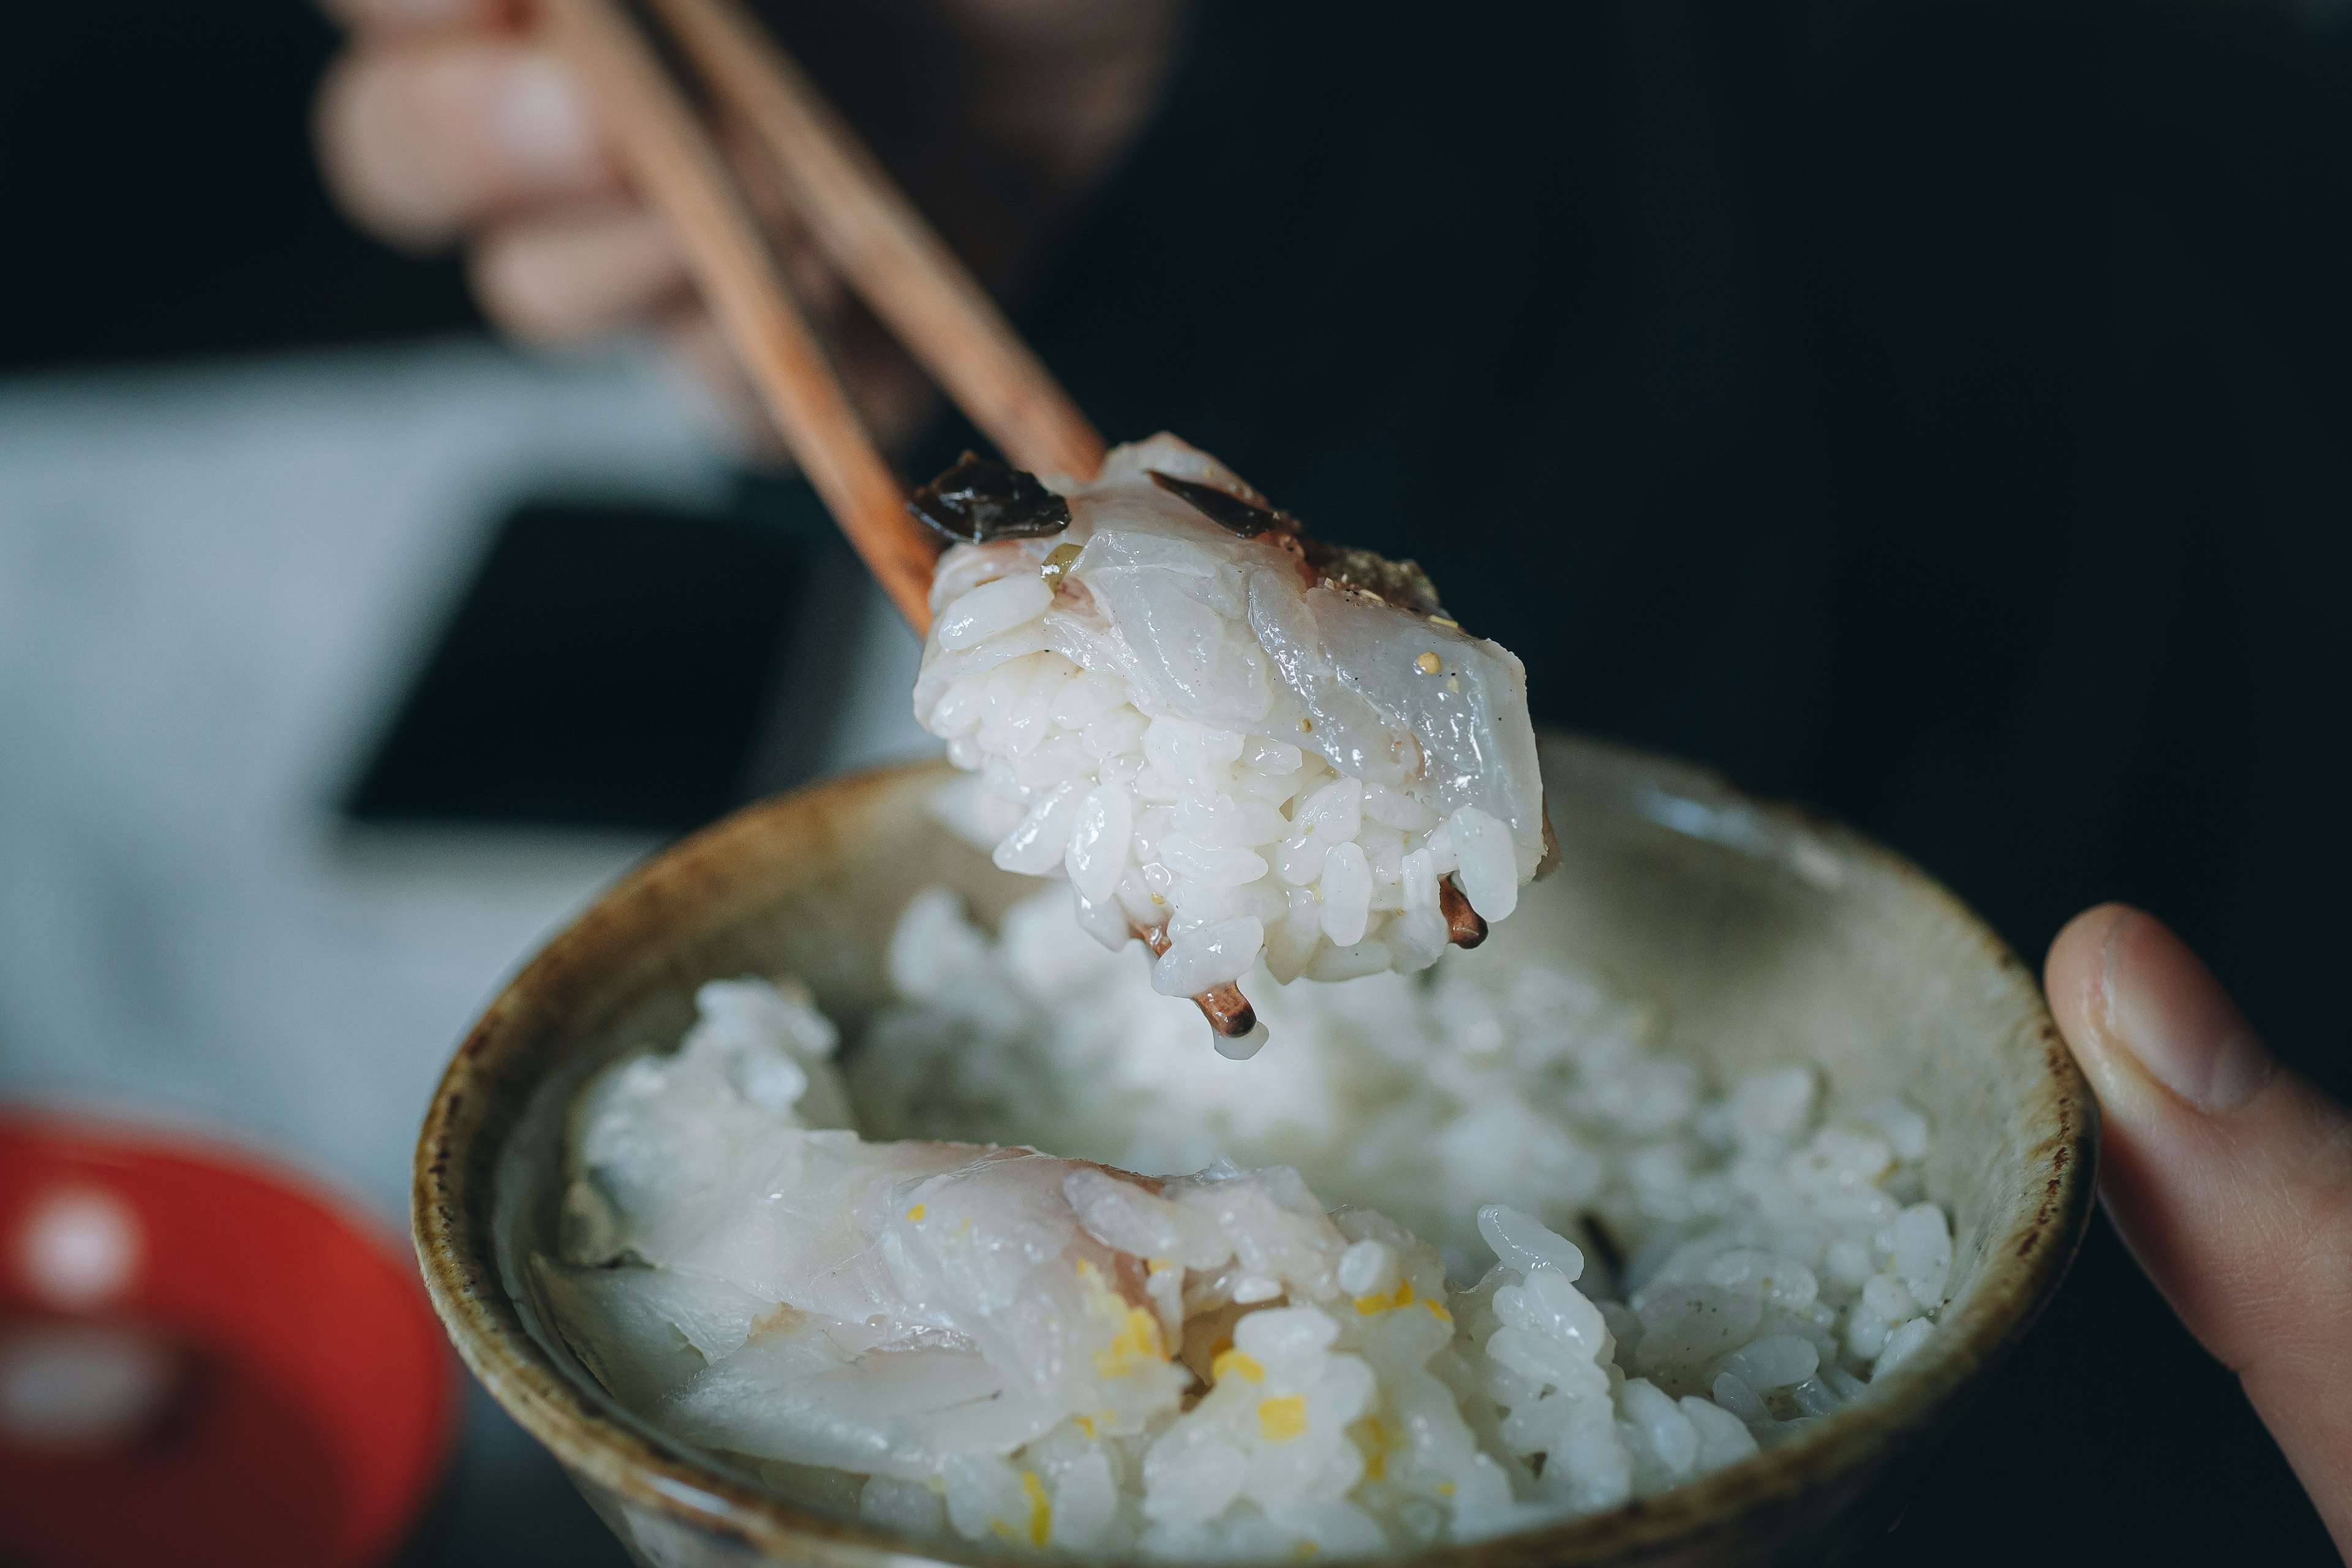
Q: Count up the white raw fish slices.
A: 2